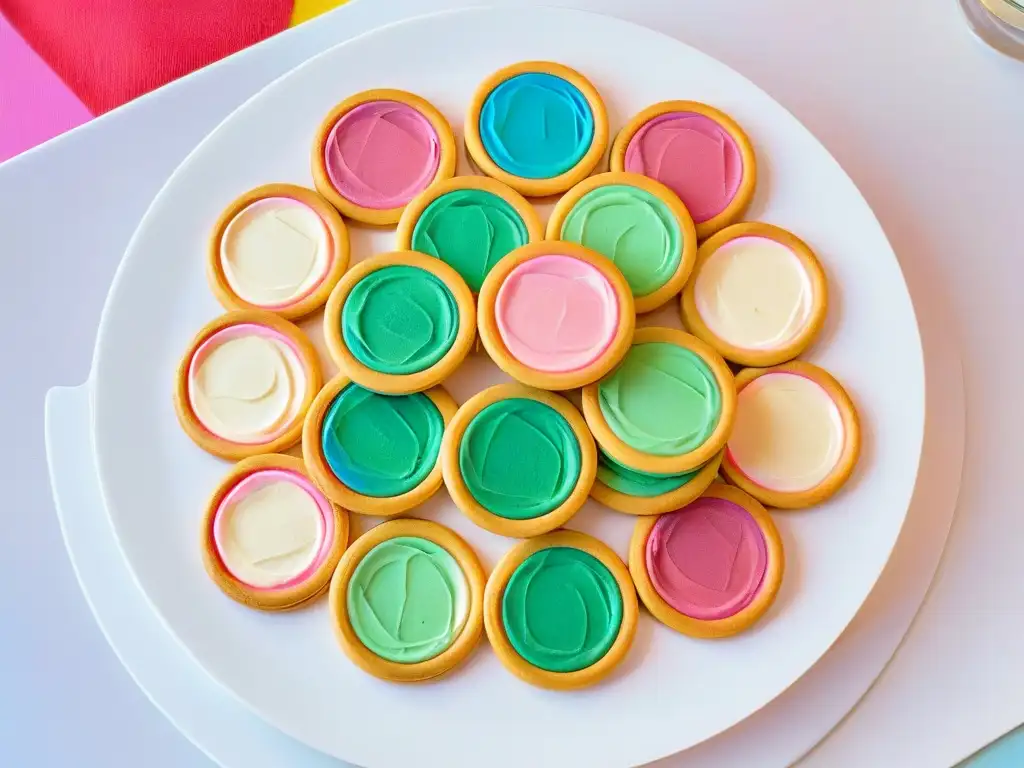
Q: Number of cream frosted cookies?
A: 5